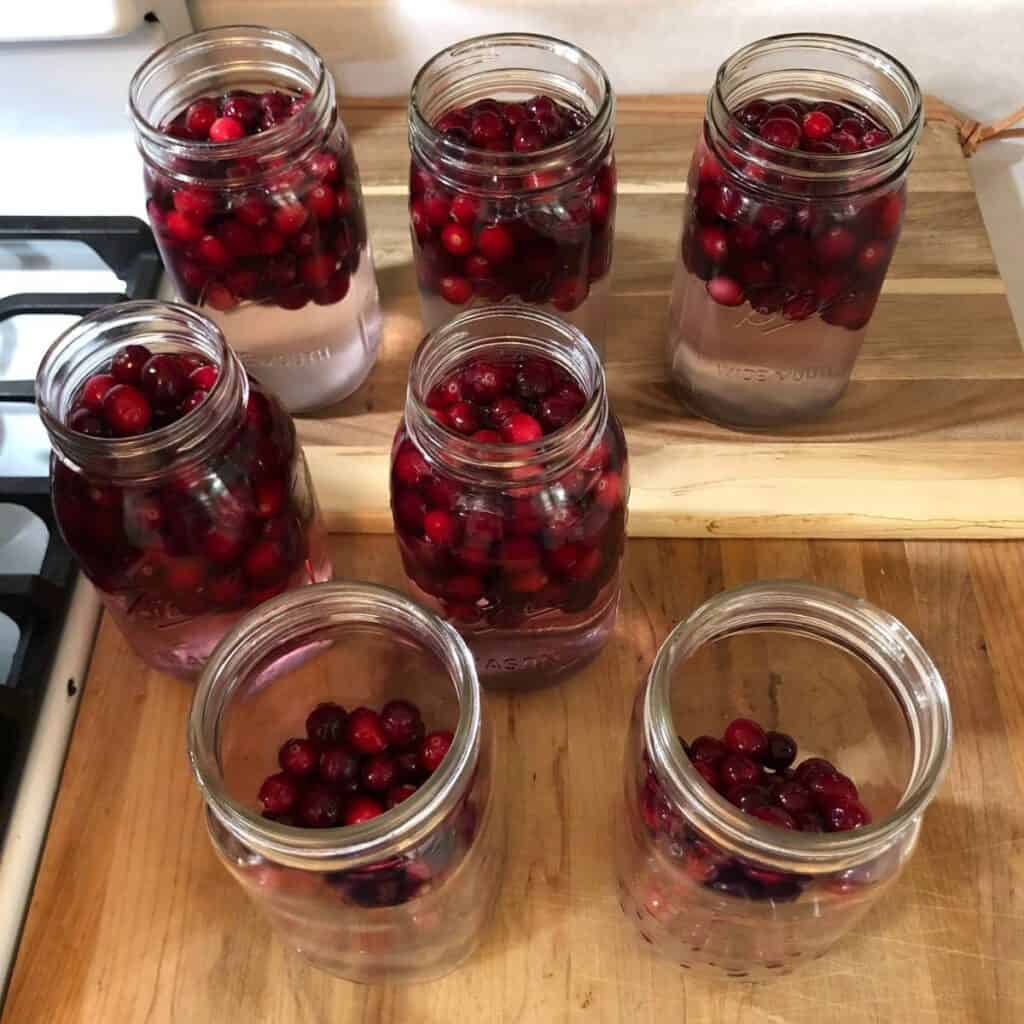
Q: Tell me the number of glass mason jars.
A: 7